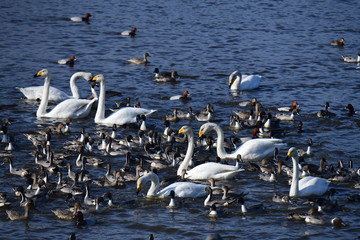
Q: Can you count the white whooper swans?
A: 8